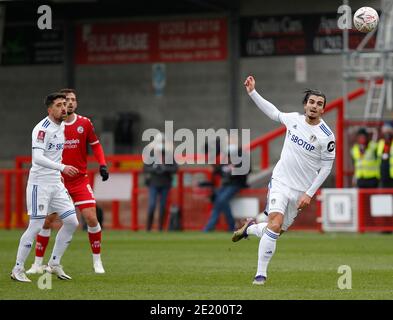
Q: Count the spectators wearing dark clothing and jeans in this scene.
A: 2